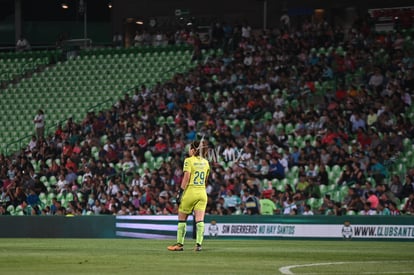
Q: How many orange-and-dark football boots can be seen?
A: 2